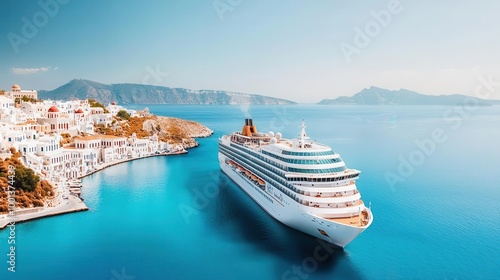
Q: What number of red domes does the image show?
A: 3